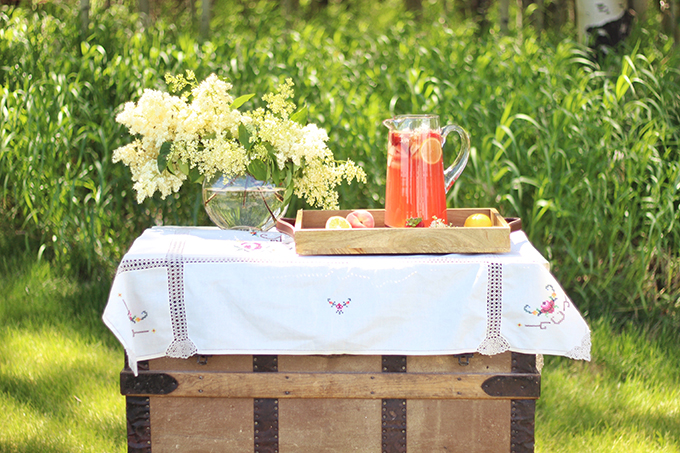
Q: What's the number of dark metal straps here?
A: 4